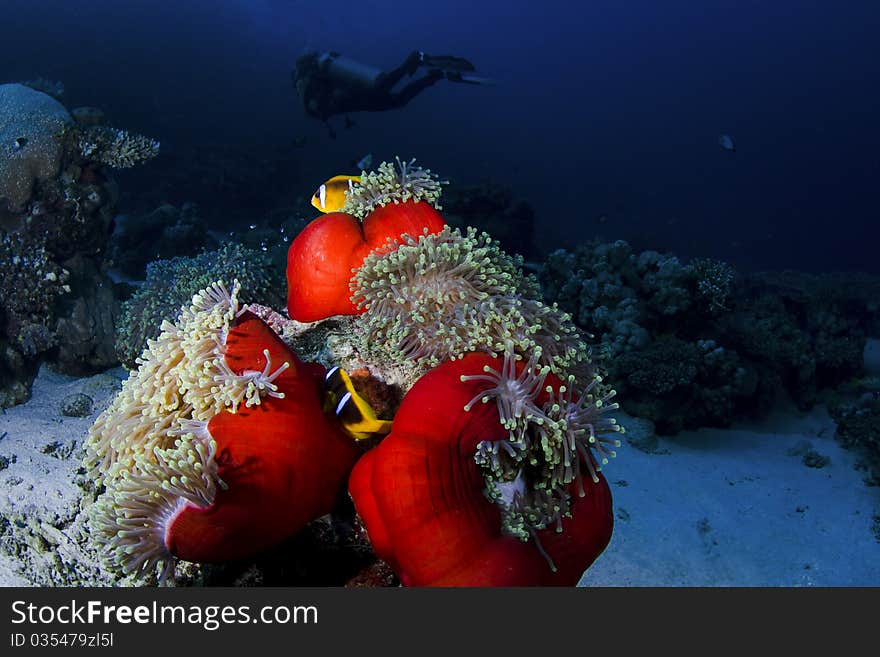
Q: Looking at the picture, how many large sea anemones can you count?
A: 3